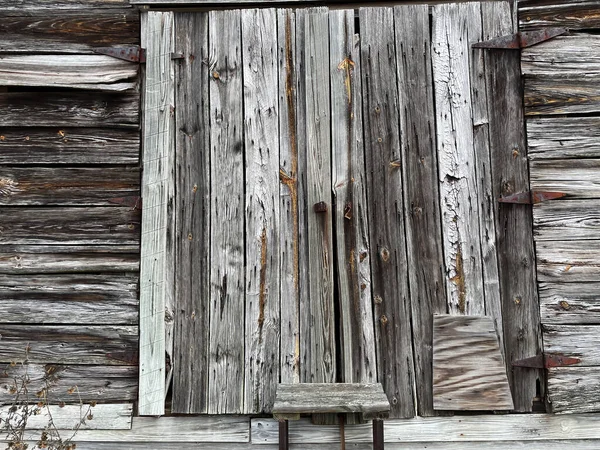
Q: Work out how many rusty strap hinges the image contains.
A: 6